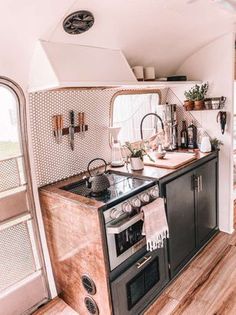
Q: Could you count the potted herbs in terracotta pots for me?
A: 2